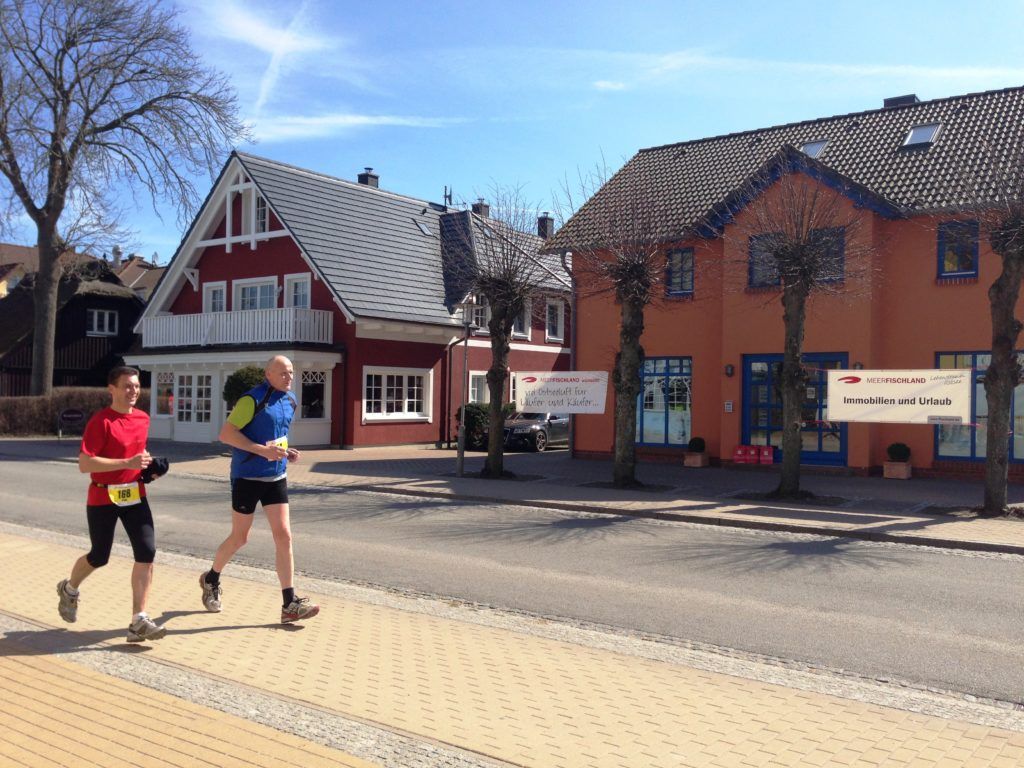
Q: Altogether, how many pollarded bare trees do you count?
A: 4